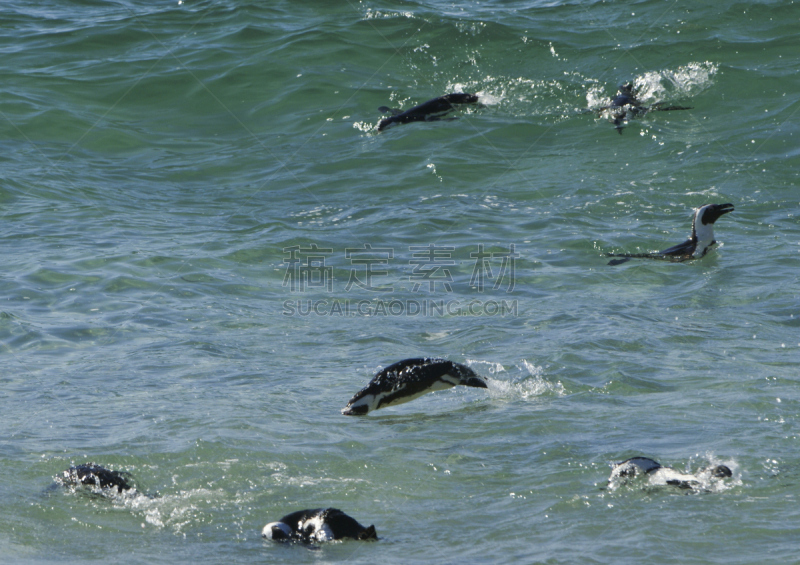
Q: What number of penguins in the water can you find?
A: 7